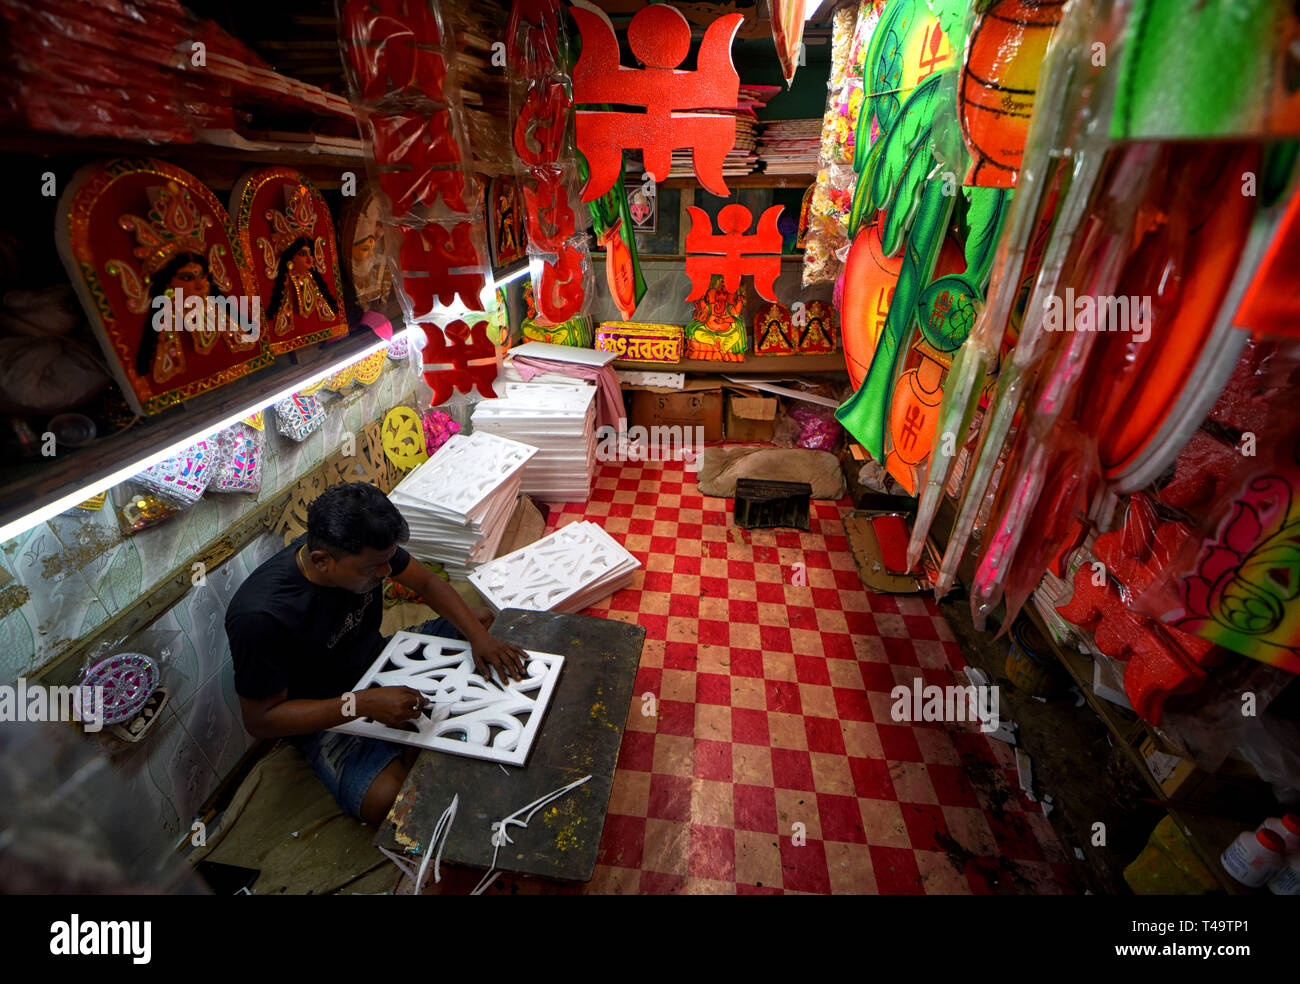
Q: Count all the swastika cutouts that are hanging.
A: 6